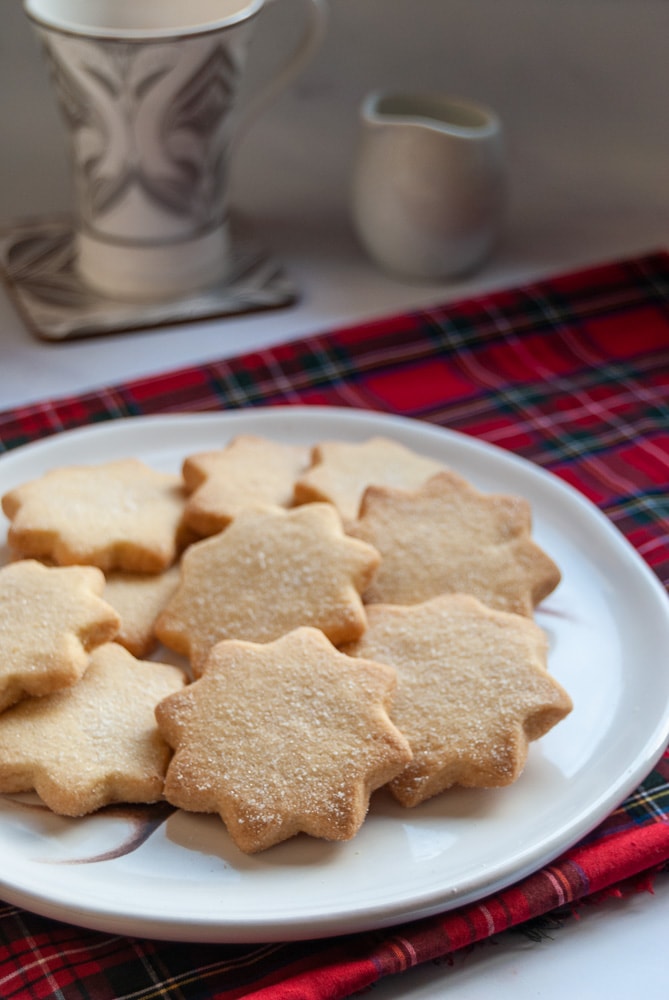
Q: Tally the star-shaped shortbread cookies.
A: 10